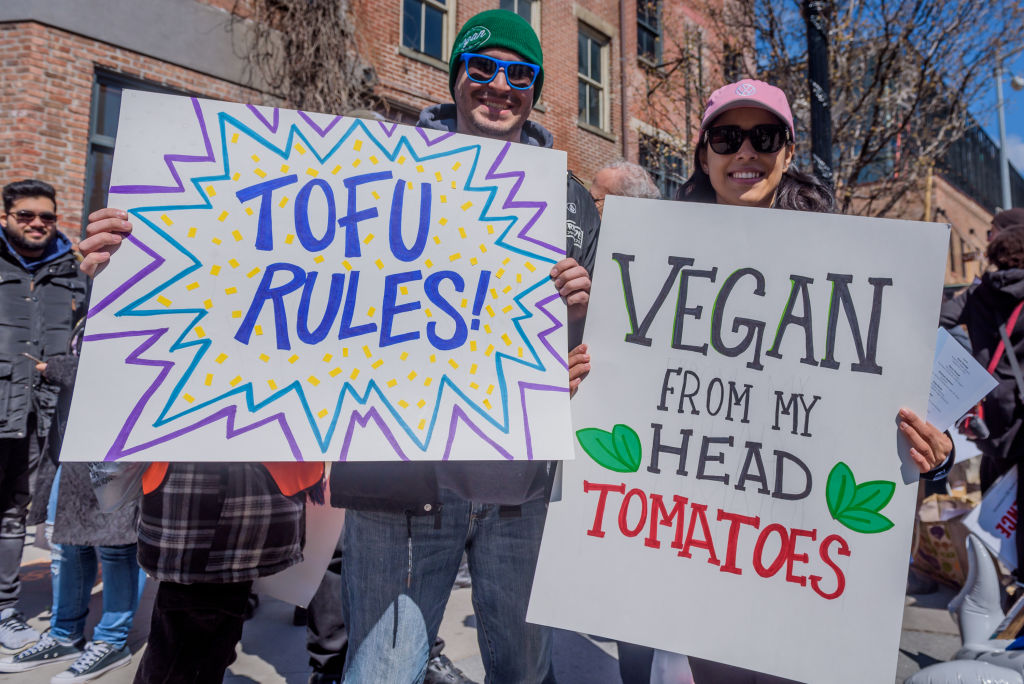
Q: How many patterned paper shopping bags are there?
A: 1